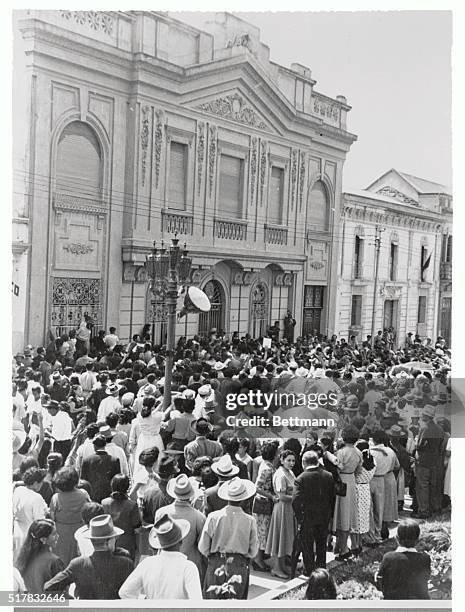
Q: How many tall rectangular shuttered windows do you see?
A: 3